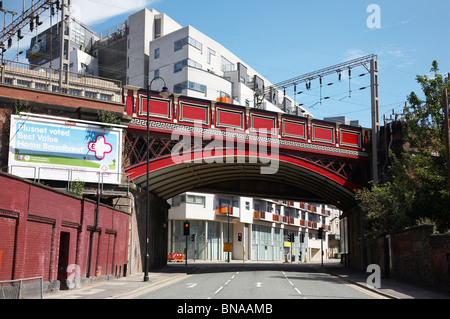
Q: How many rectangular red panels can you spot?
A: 7